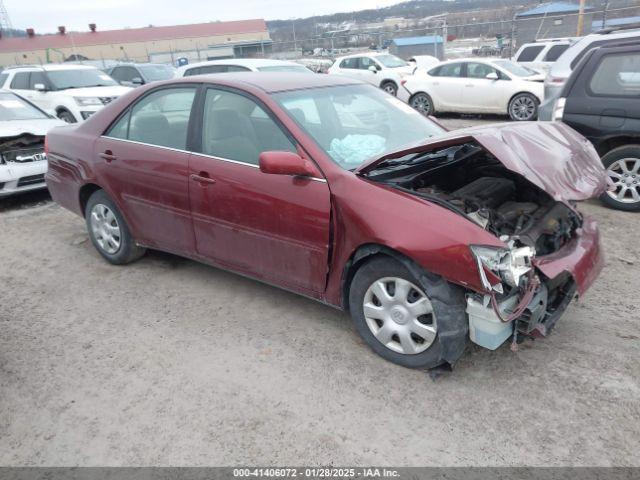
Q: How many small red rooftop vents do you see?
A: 3